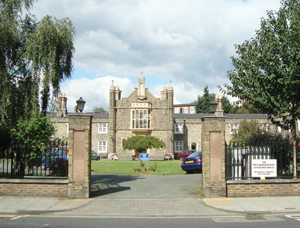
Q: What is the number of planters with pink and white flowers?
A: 2